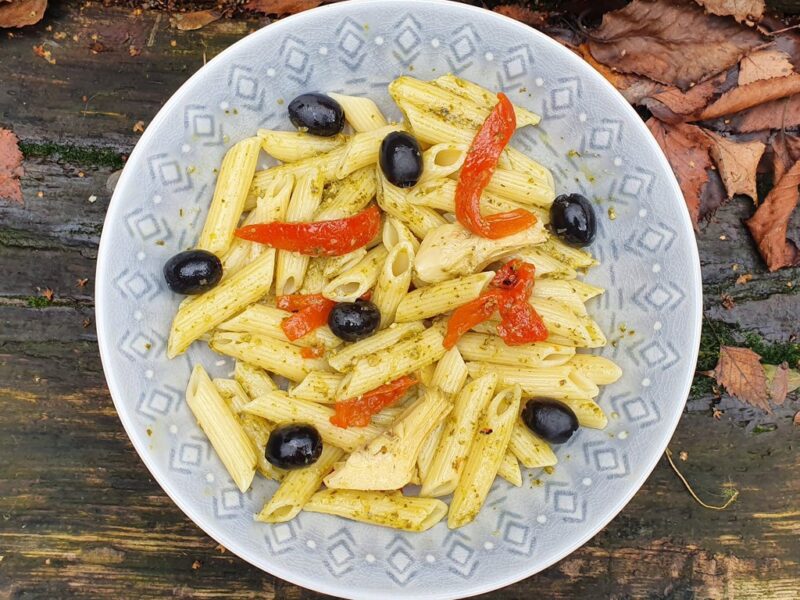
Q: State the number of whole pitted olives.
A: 7